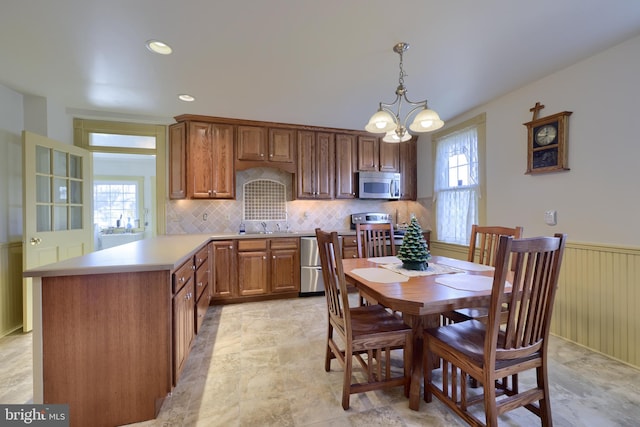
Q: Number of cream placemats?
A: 4